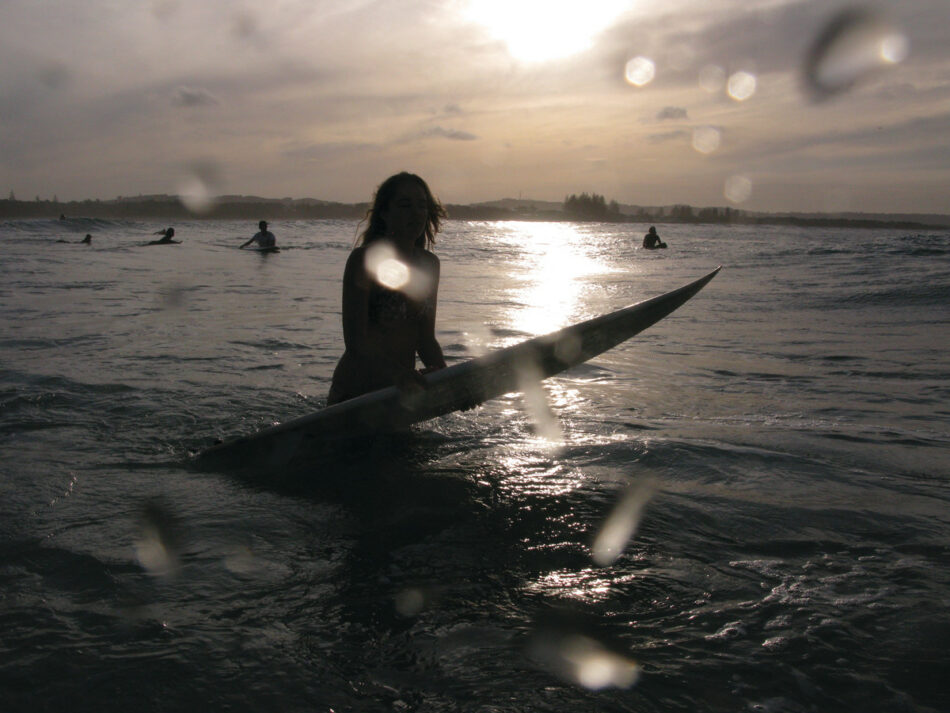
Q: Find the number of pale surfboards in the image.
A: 1